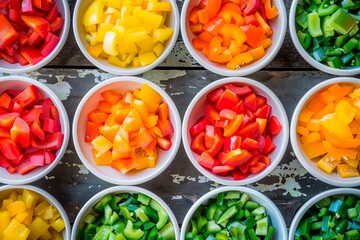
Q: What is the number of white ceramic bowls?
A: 12